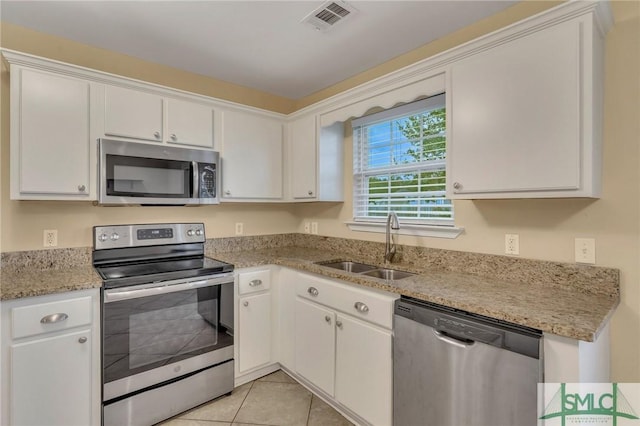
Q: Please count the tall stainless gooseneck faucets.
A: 1